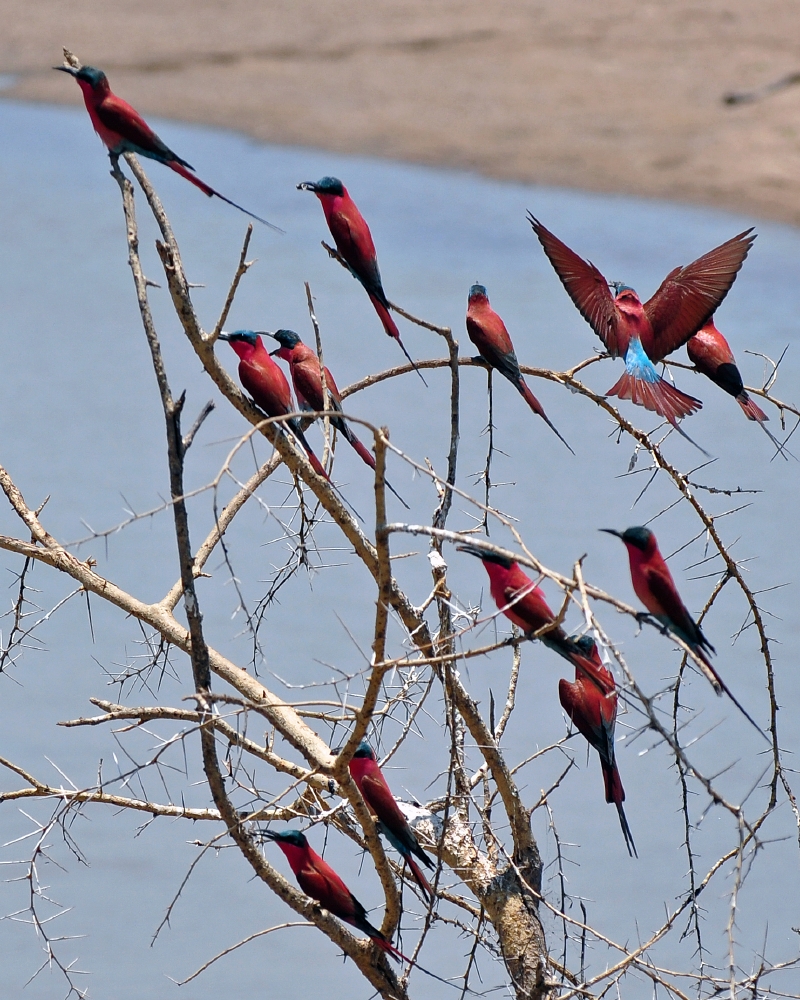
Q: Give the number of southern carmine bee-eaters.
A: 12